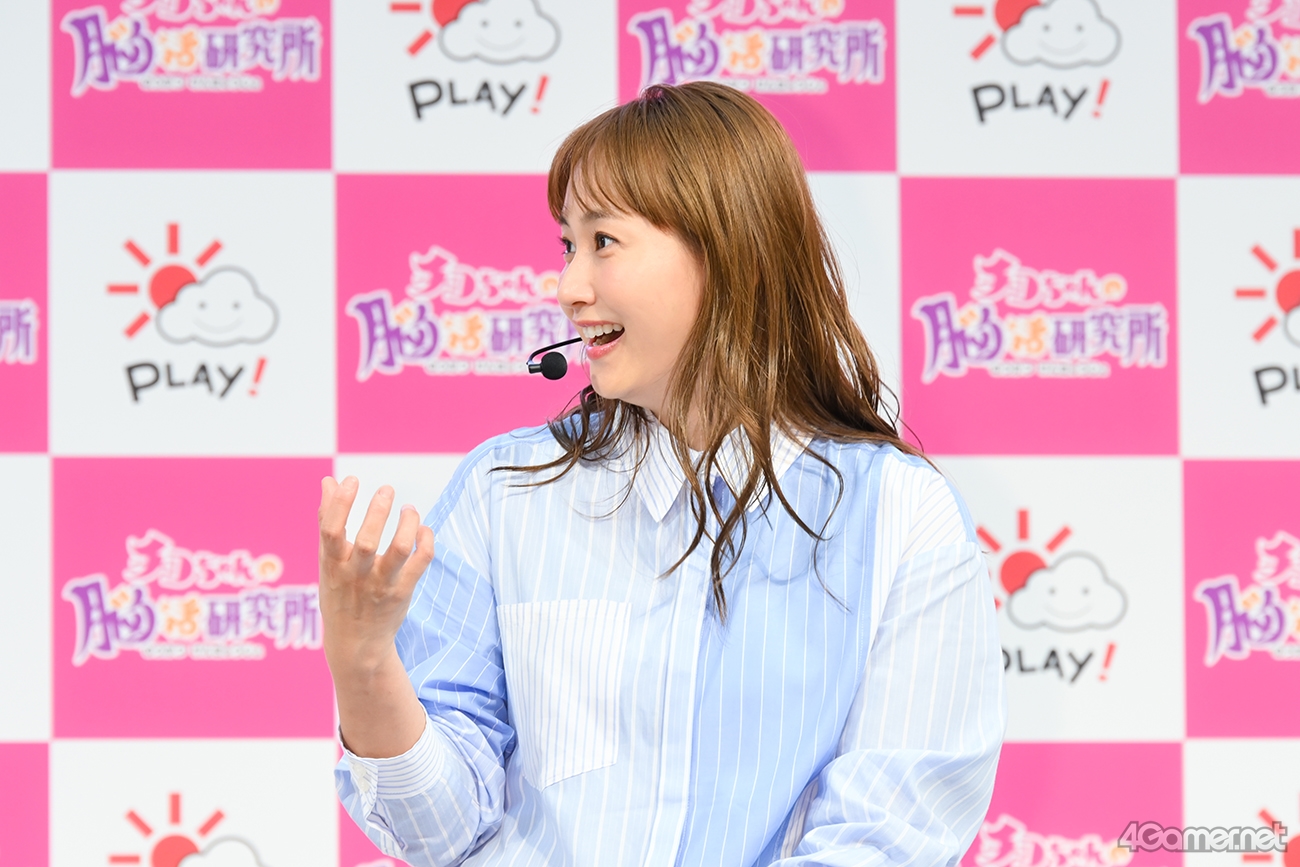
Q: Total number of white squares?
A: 11